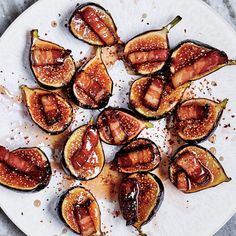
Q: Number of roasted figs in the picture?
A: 15